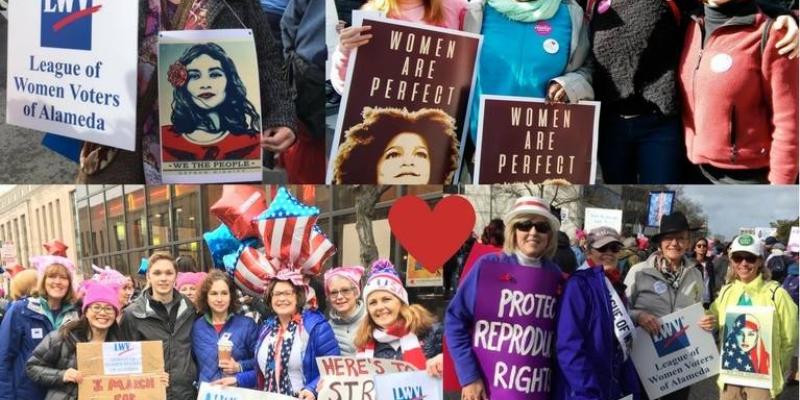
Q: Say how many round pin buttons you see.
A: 5